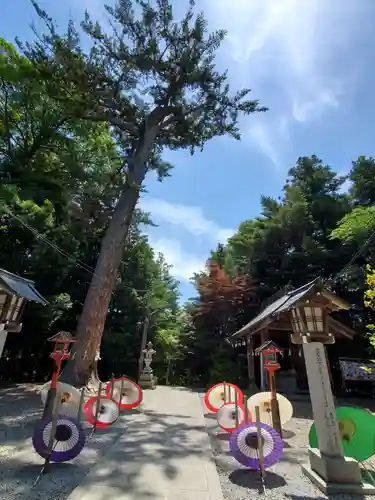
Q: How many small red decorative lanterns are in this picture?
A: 2